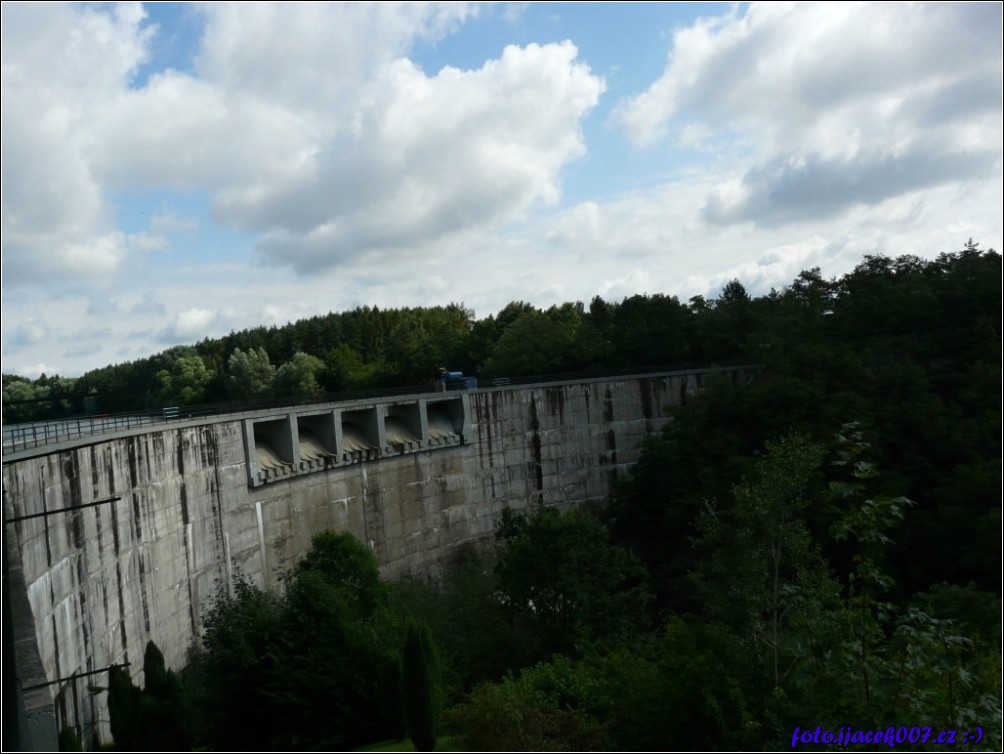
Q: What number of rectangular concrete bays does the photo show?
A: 5